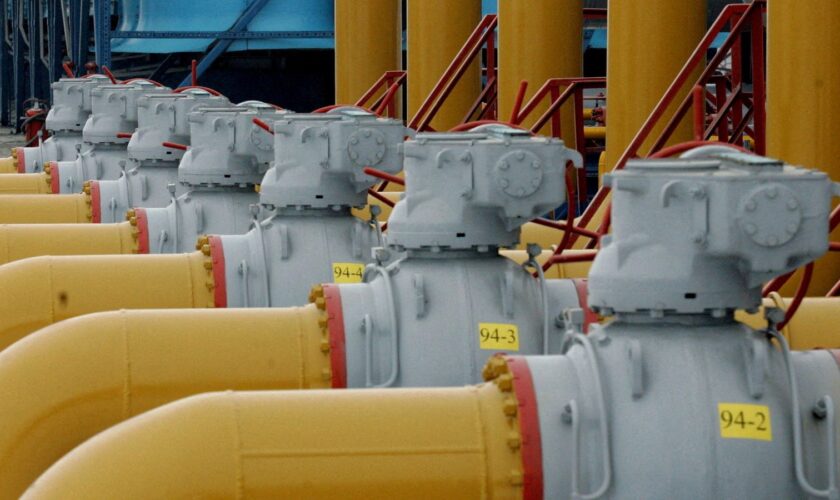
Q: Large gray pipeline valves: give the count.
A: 7